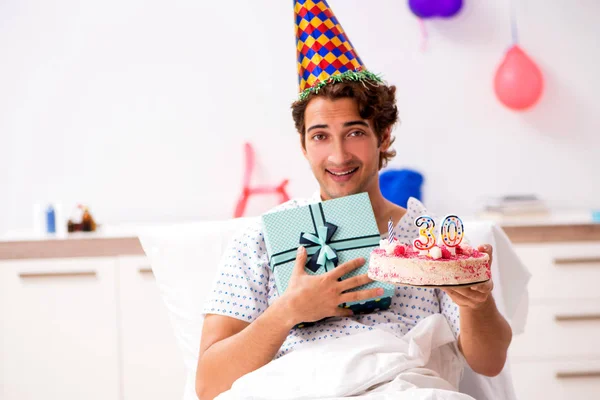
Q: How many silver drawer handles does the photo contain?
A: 5